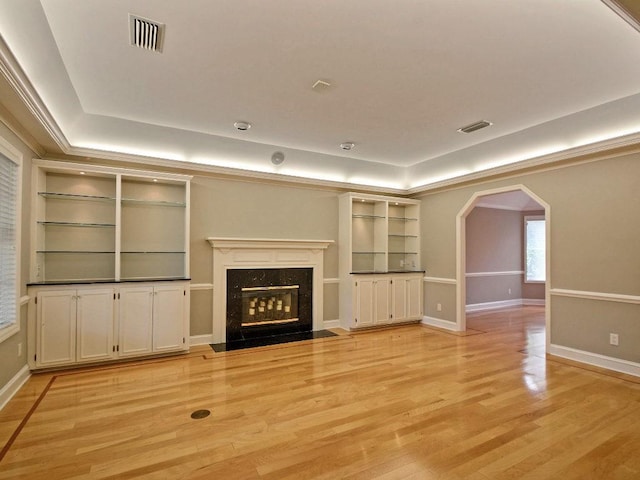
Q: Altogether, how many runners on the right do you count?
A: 0